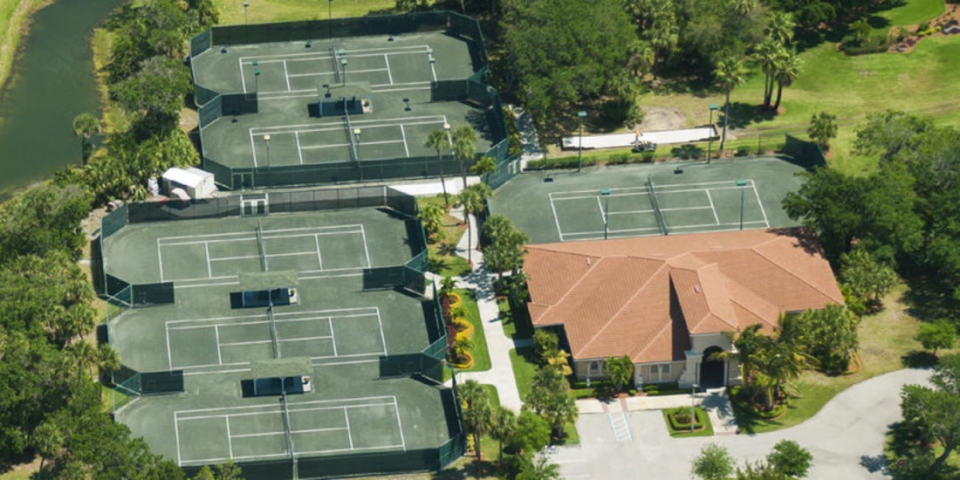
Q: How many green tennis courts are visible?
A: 6